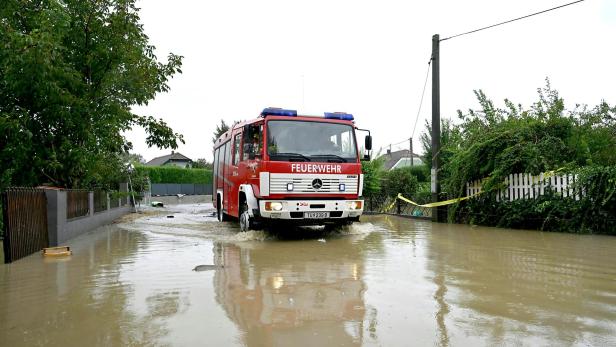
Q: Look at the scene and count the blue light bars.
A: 2